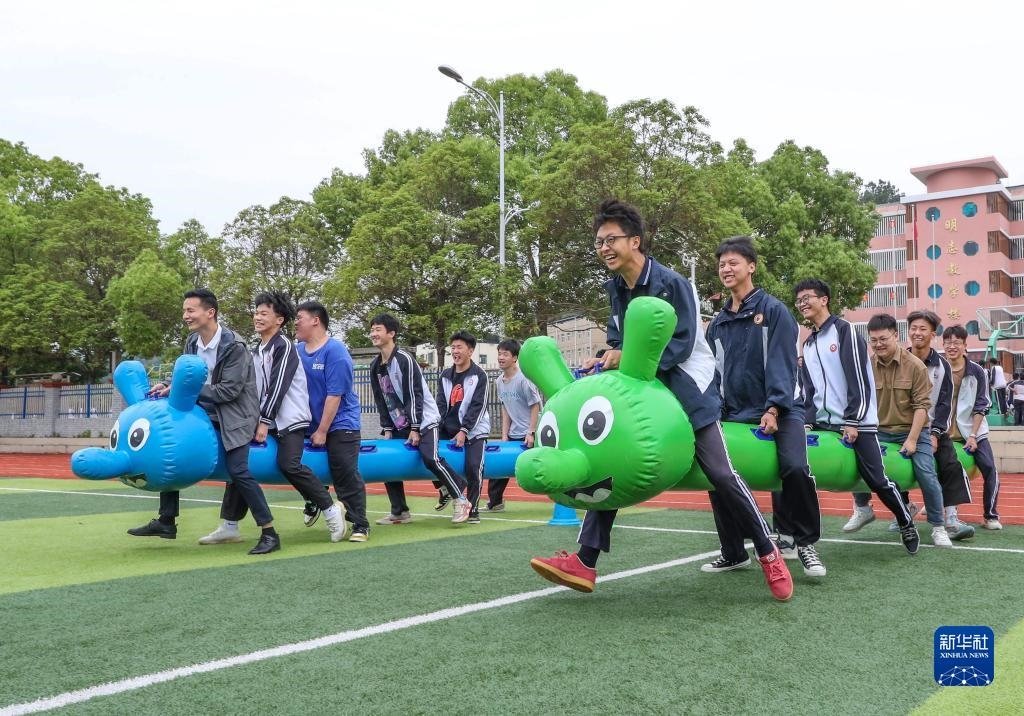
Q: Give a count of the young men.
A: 12